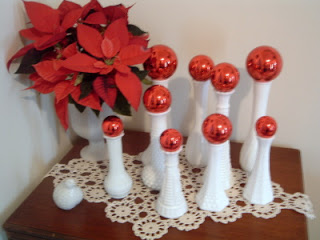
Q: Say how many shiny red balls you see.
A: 9